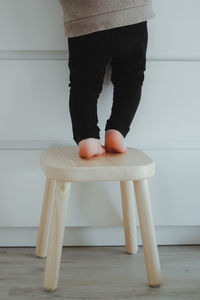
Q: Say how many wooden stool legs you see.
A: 4